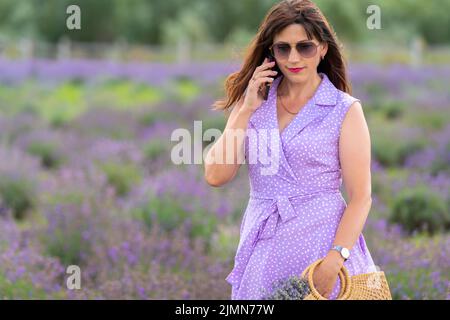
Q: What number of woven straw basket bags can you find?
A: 1